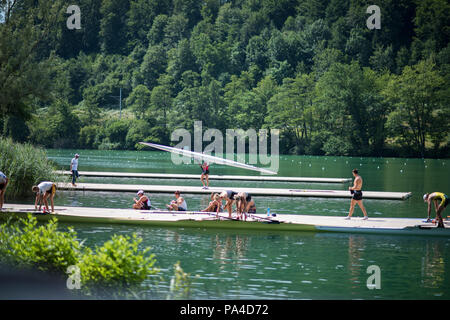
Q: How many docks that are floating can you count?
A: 3